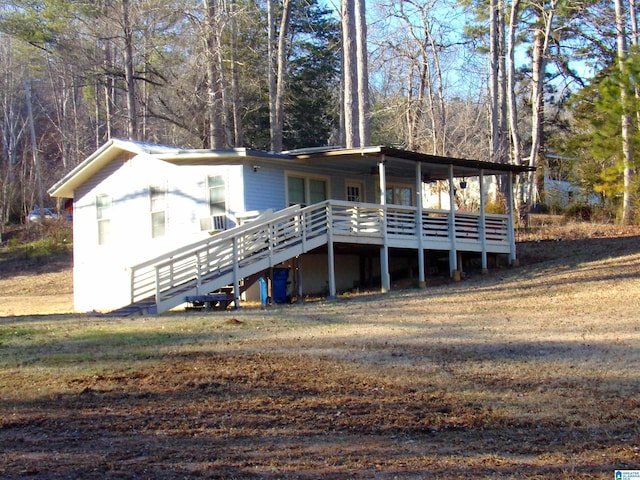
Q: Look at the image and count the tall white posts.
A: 5